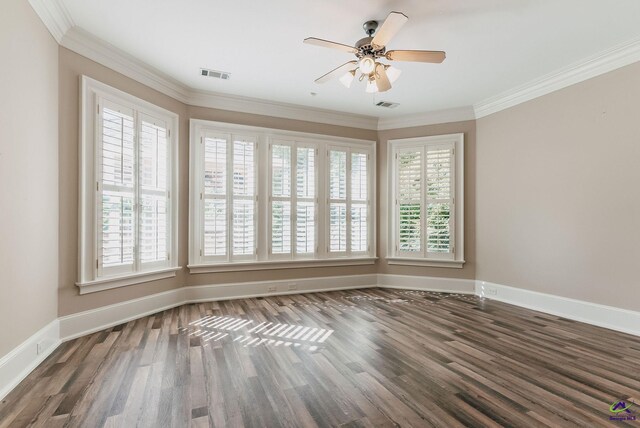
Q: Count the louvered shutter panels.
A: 10